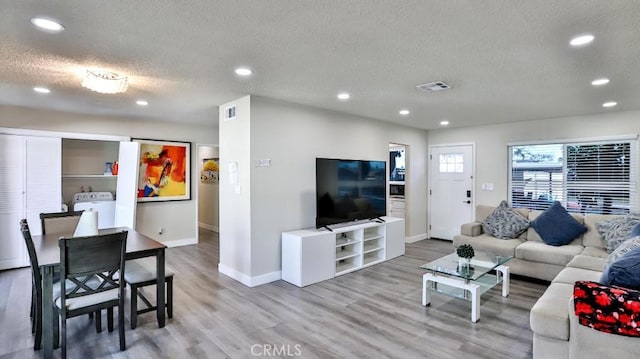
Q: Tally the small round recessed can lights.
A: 10